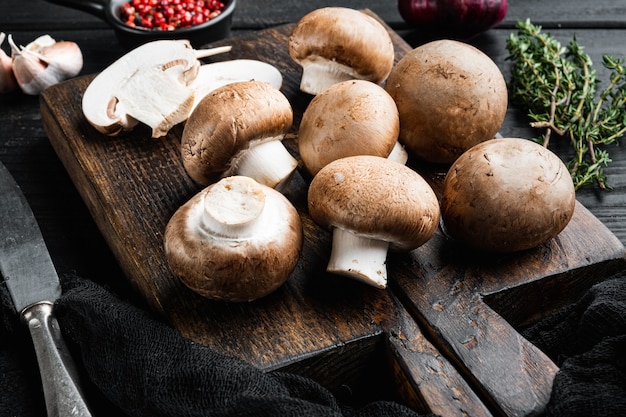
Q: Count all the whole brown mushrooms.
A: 7